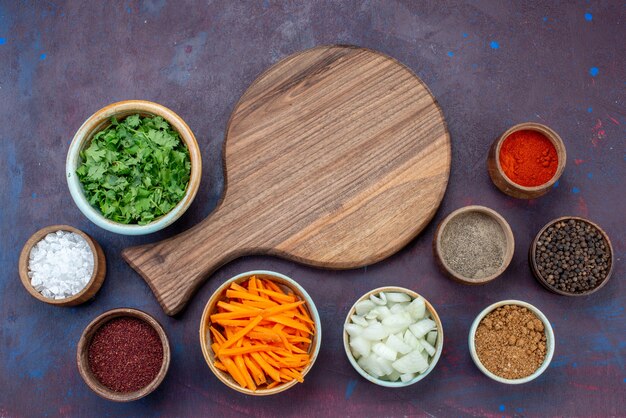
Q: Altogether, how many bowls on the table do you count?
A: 9